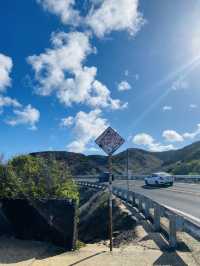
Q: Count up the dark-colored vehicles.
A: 1